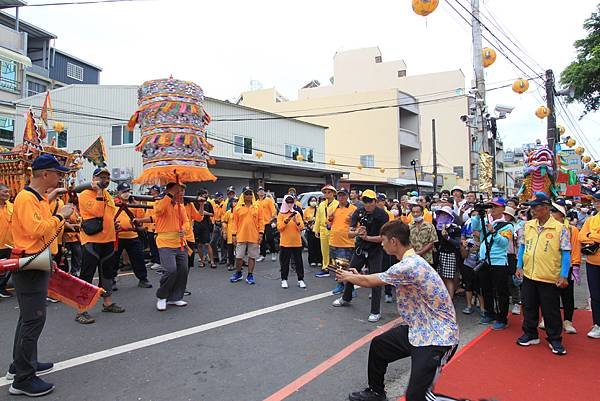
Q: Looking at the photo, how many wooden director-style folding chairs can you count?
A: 0